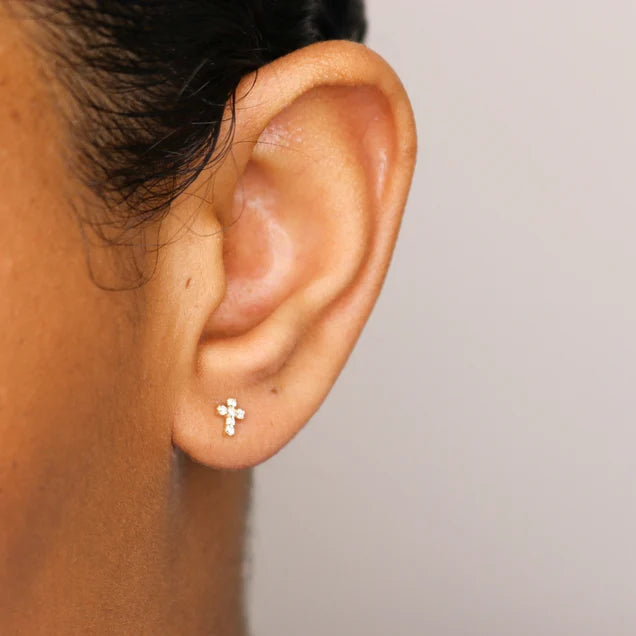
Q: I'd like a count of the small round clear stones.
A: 6